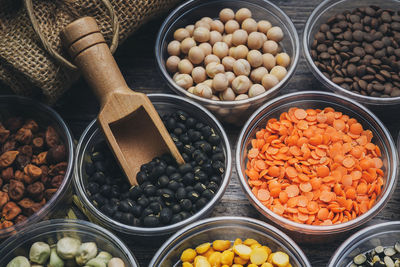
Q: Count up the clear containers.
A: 8